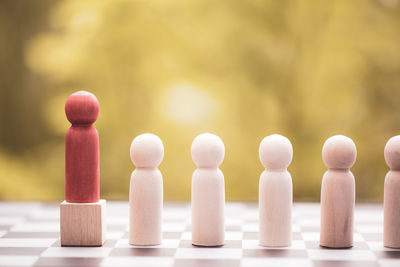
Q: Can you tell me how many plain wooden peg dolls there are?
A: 5